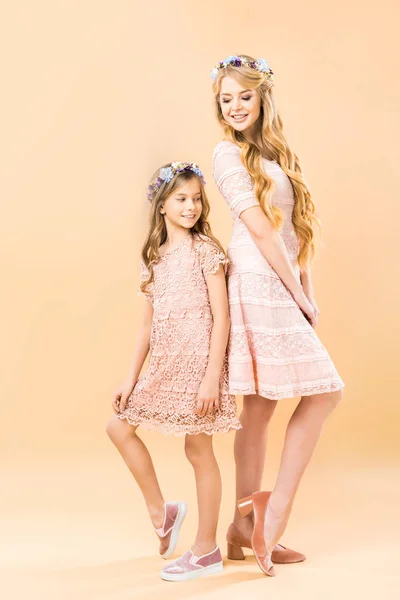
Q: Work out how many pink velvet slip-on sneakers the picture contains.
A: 2